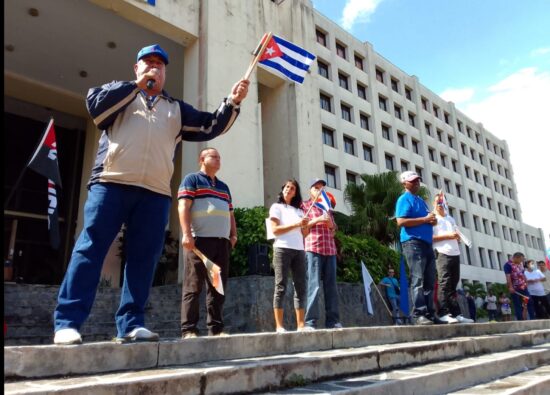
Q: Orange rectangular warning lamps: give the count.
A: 0